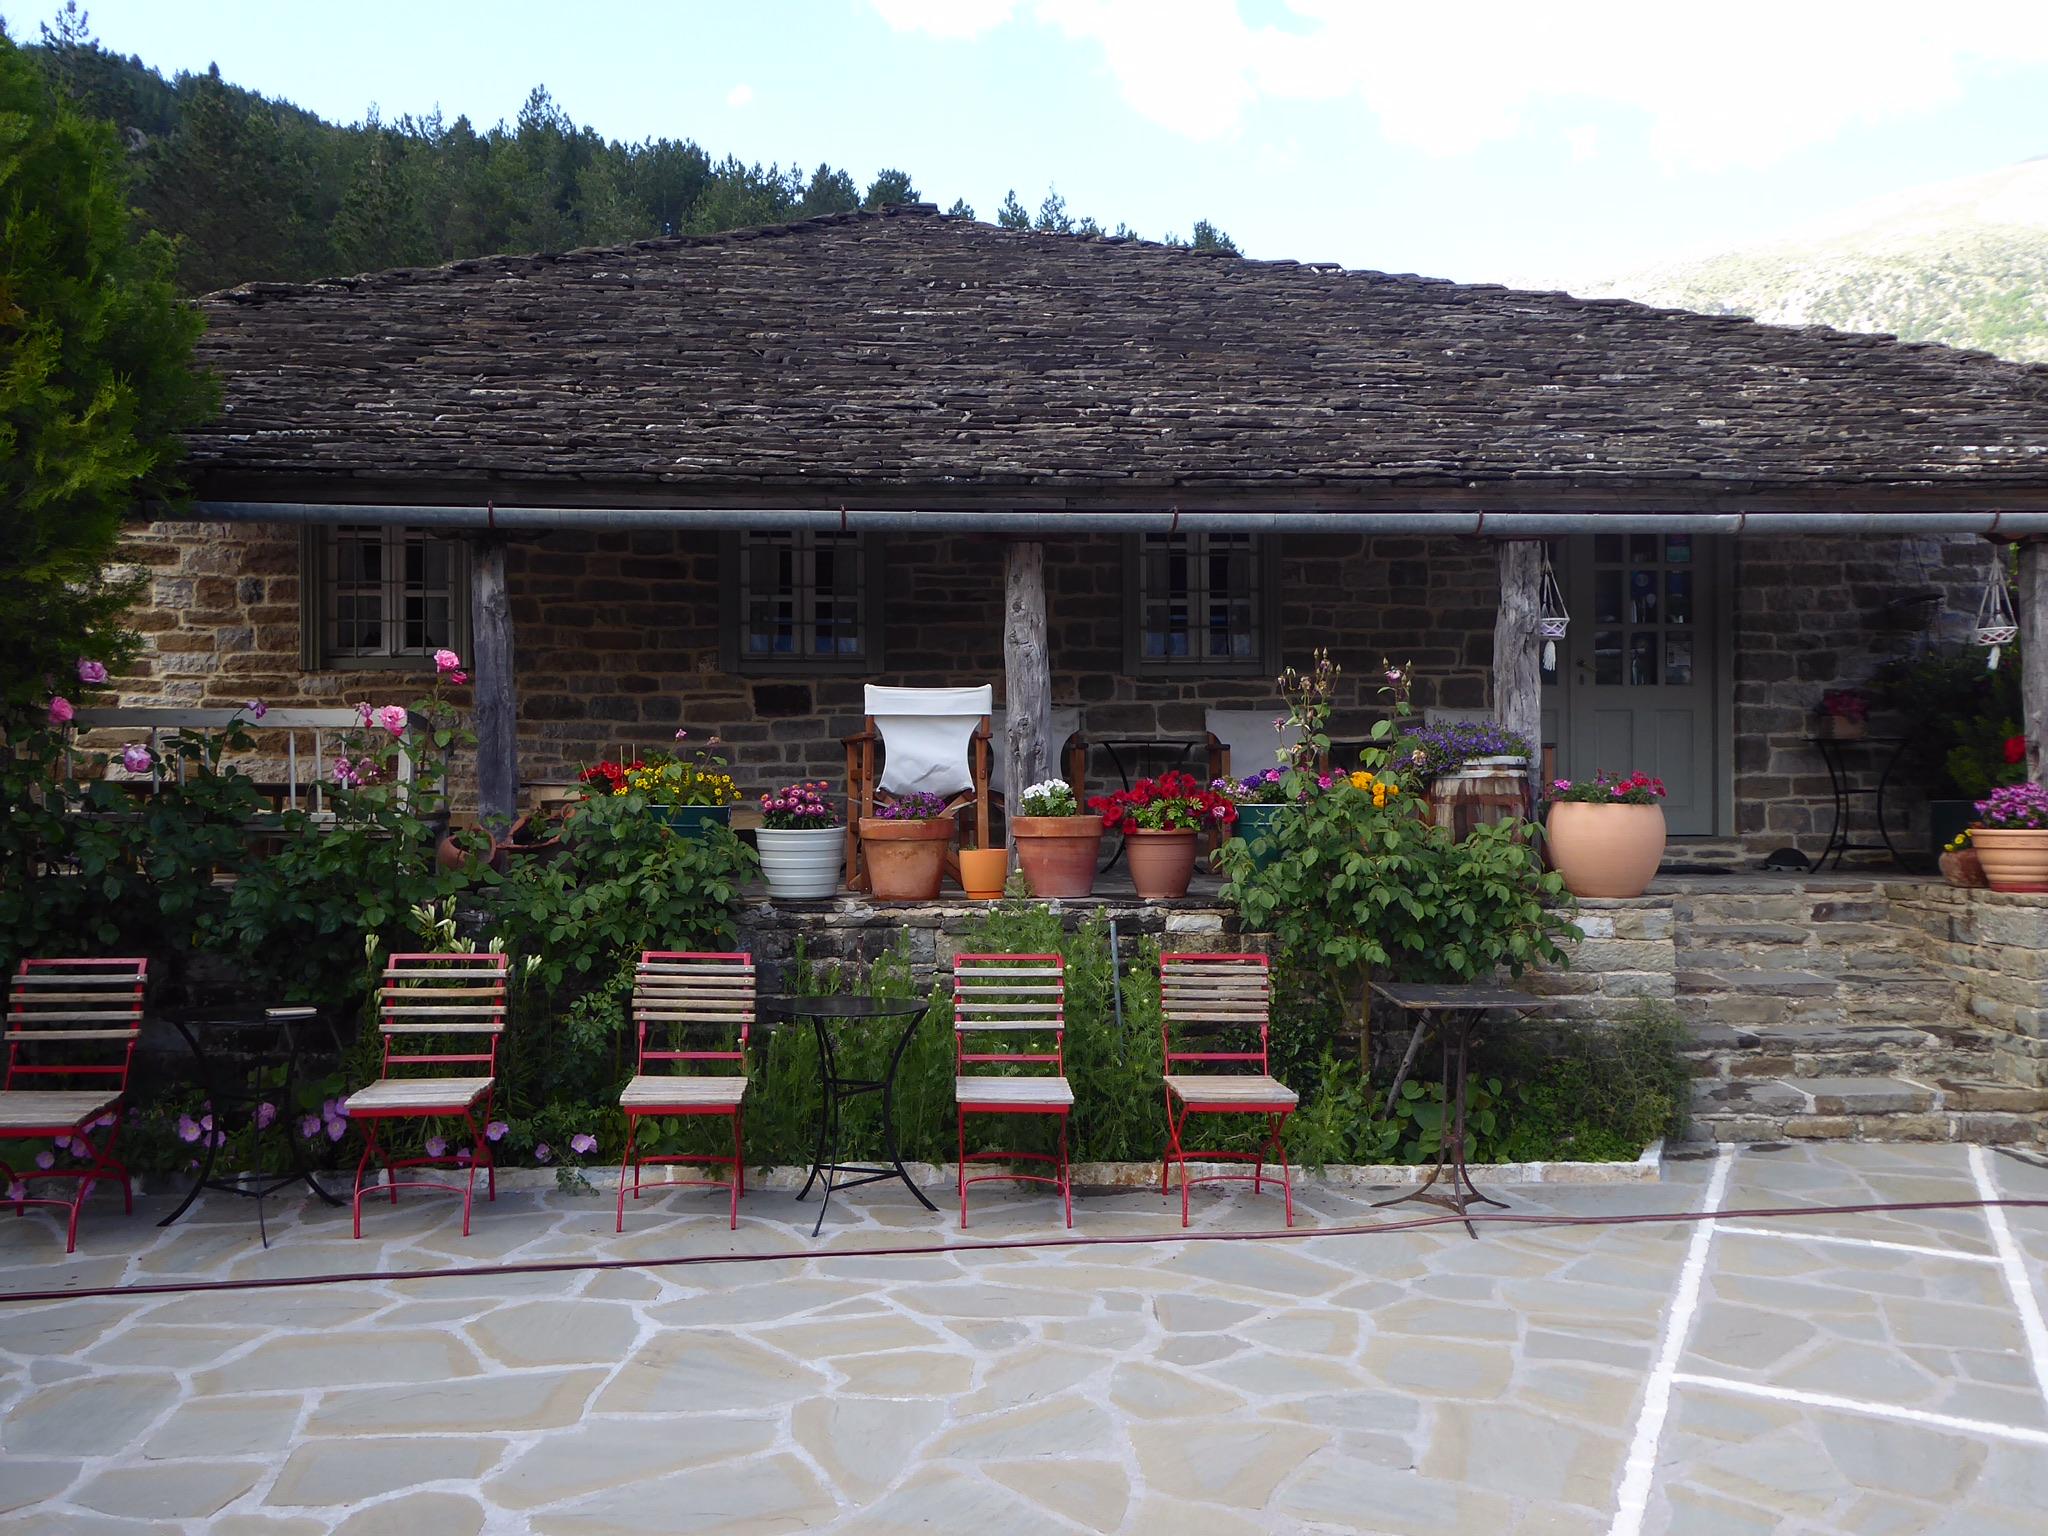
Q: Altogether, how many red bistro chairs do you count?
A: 5